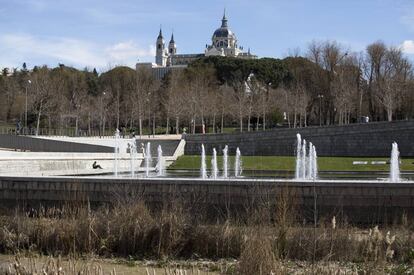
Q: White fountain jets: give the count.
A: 13